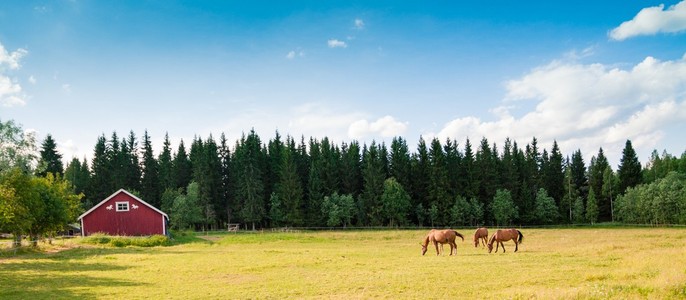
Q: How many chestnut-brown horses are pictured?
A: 3